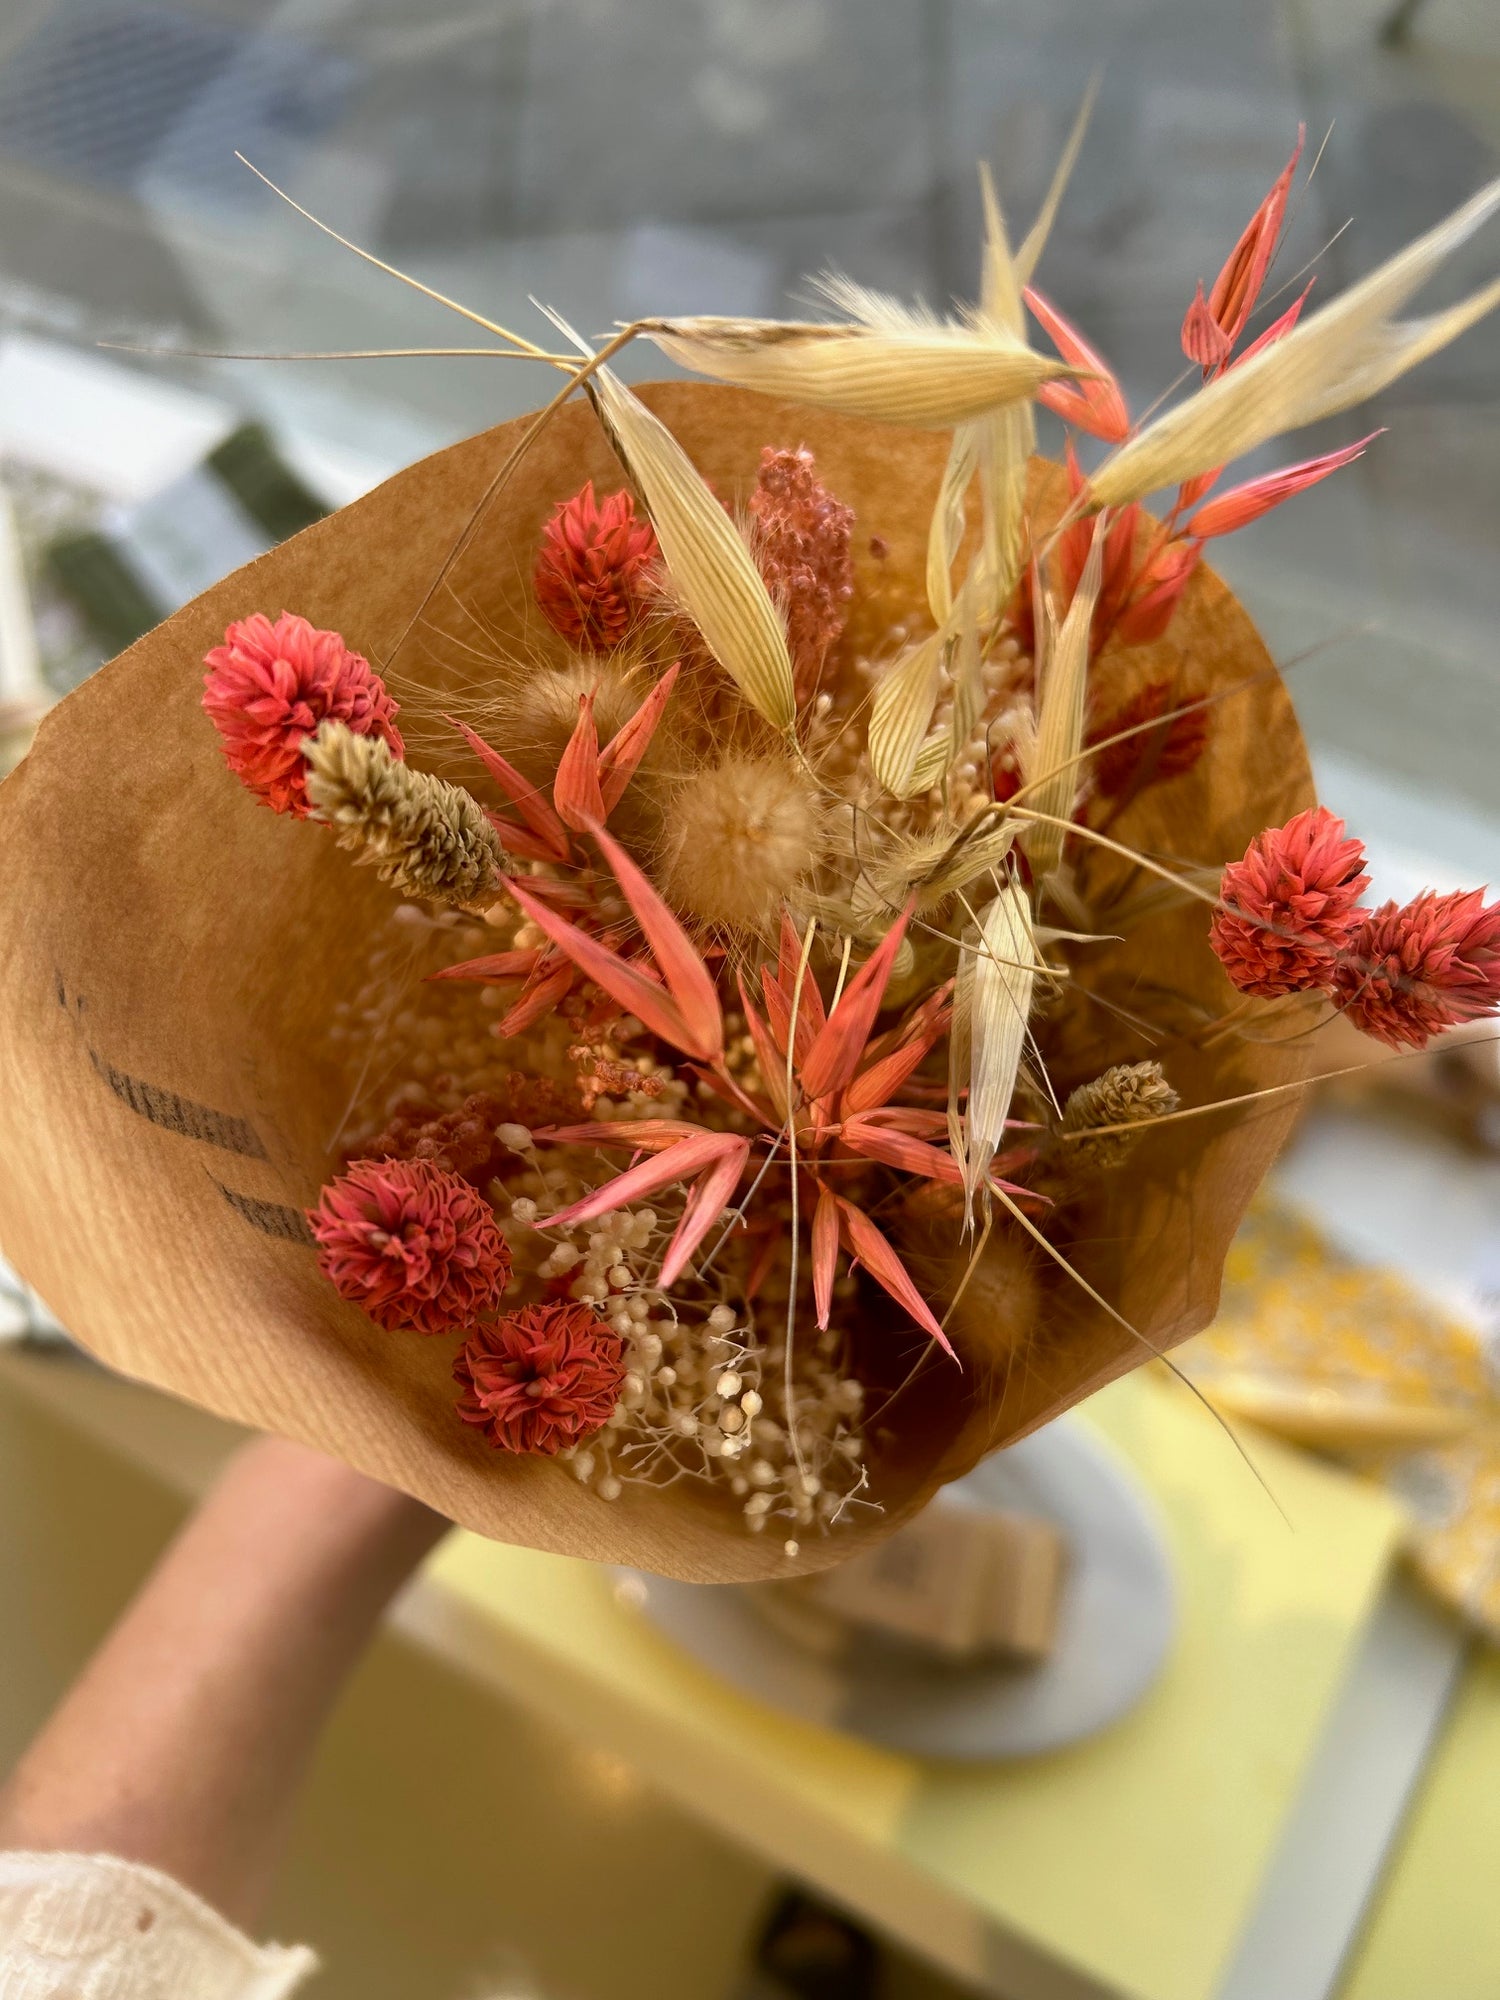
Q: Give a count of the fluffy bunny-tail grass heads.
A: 3